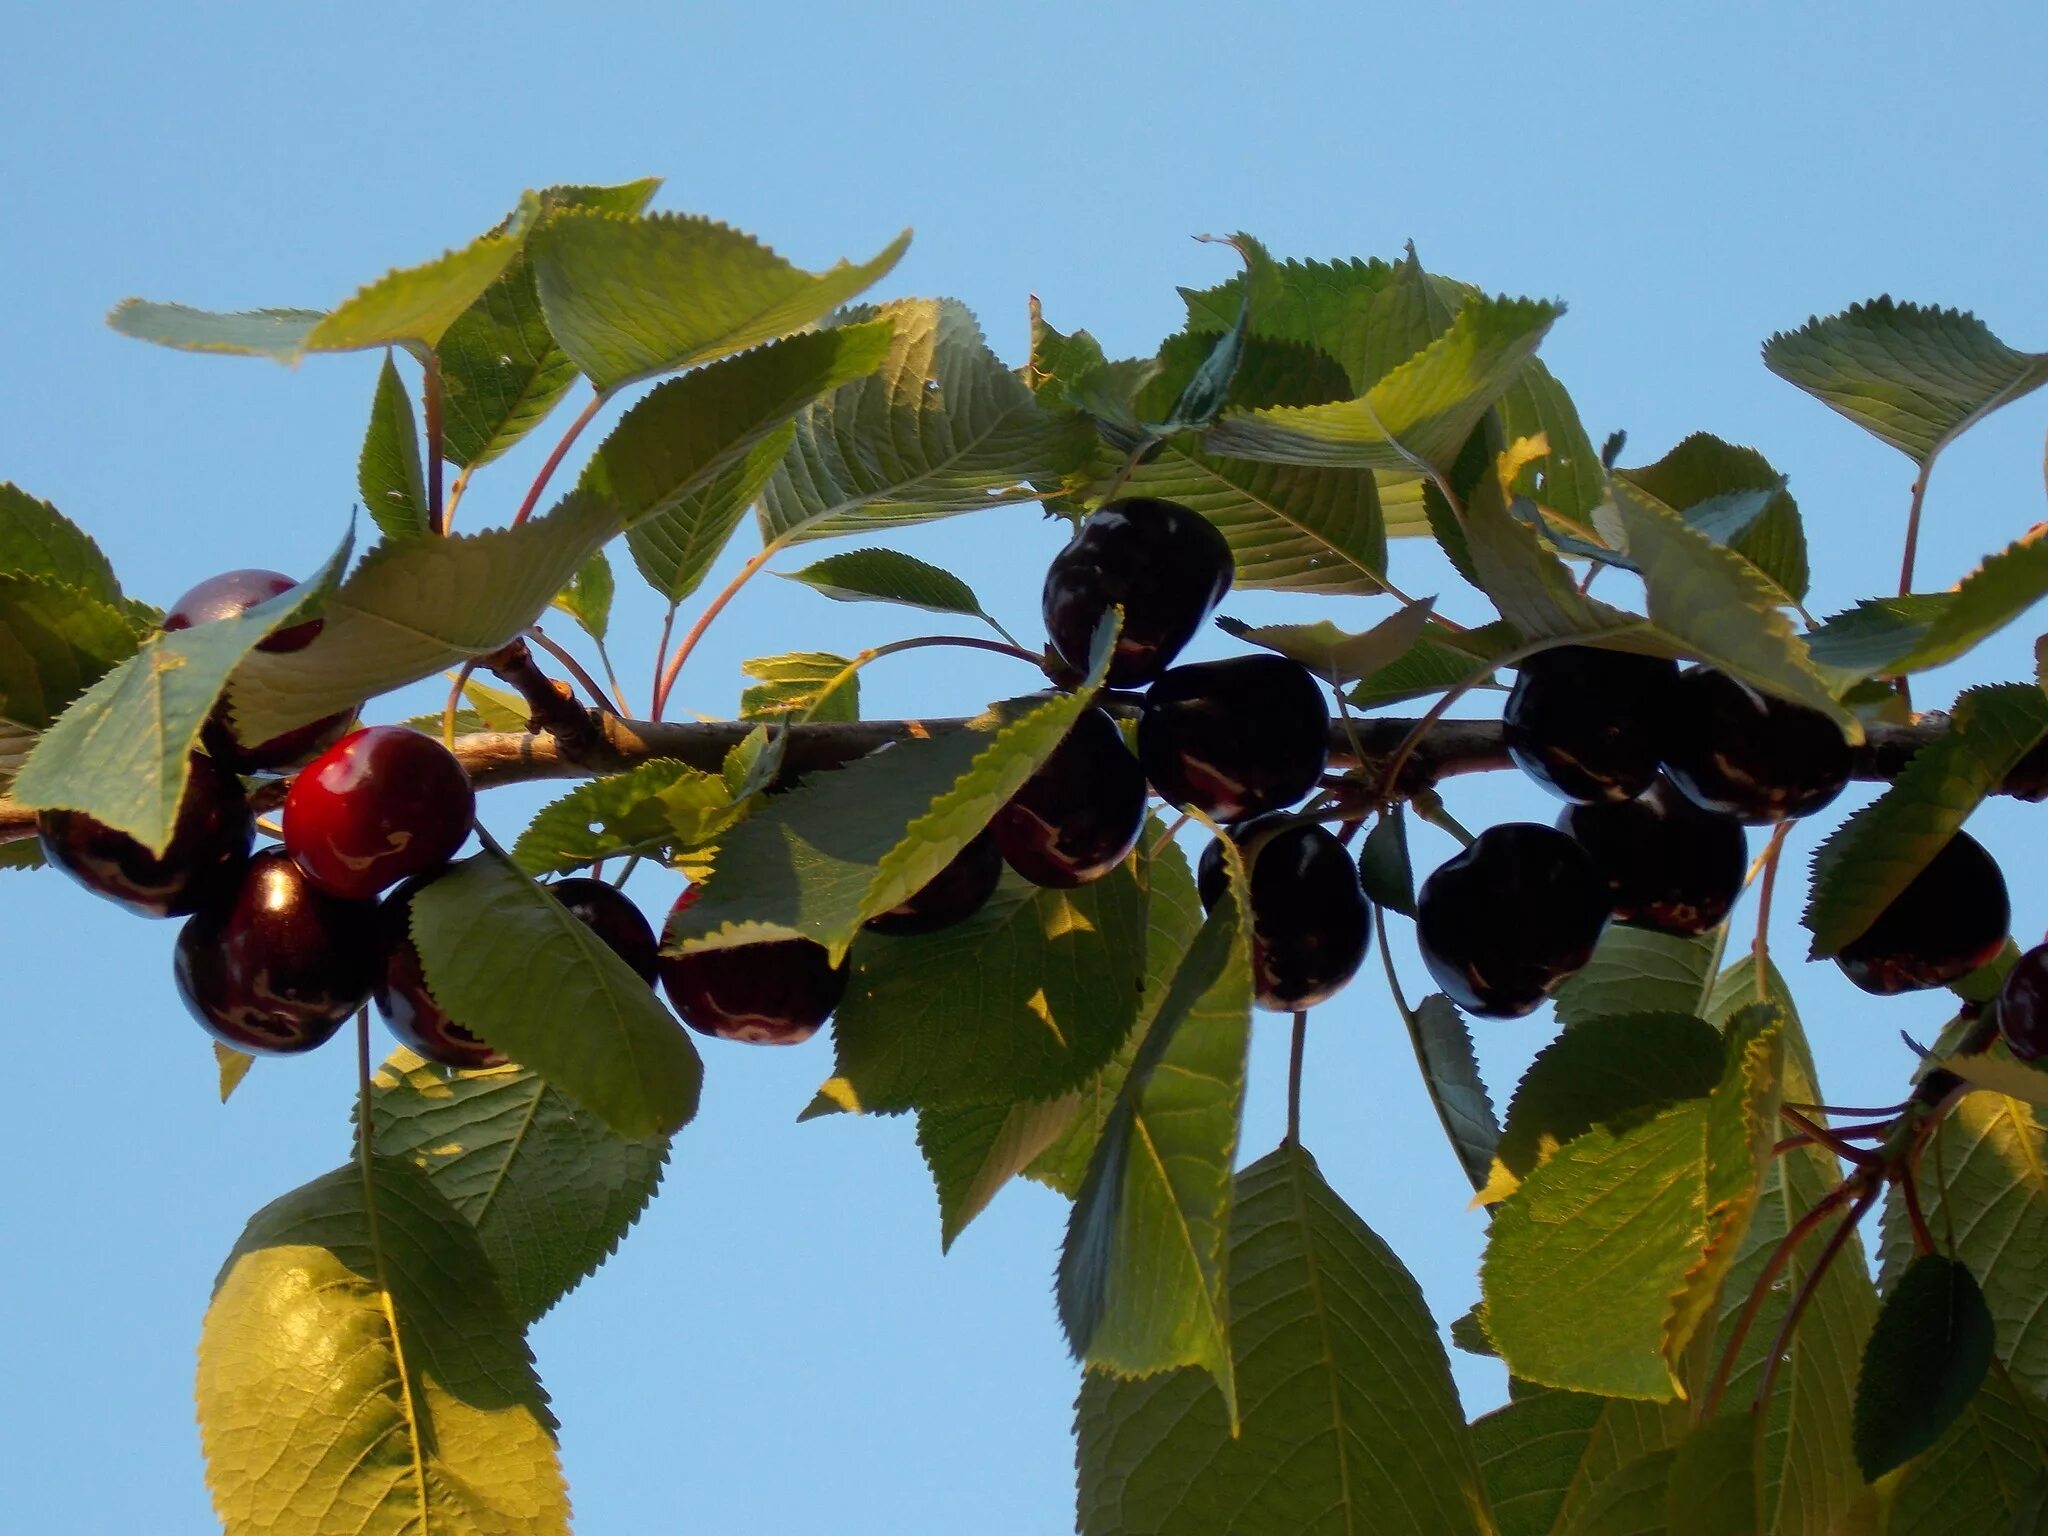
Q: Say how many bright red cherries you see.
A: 1